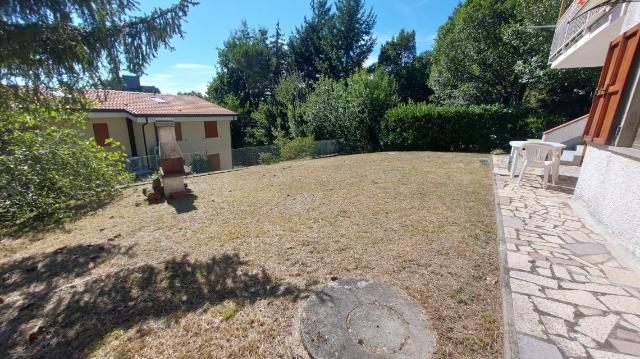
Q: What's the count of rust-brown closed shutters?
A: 4